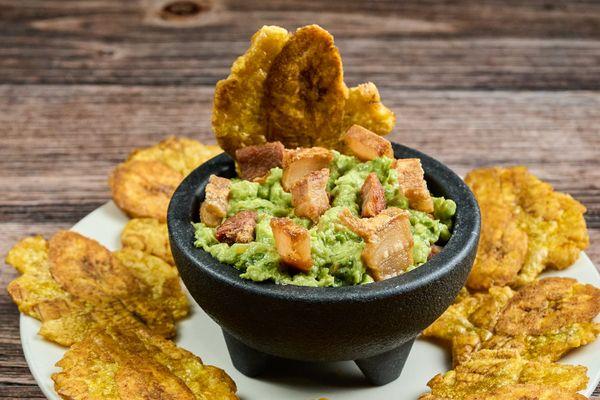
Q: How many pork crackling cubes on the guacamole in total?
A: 10